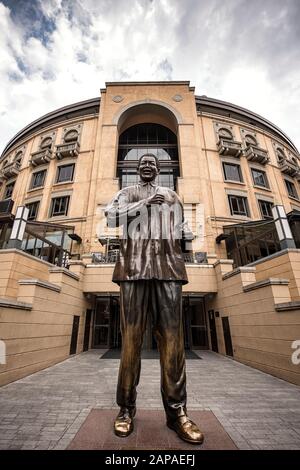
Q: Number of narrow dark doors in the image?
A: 4